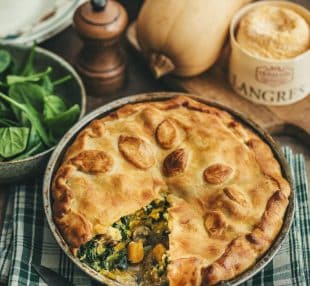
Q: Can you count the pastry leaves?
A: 7